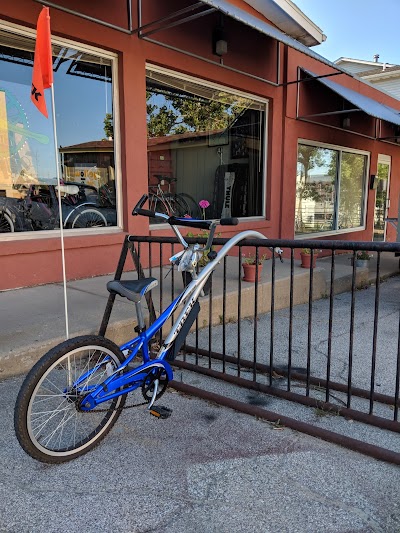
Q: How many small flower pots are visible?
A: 3